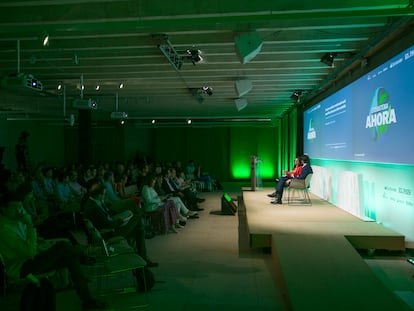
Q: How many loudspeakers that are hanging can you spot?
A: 3